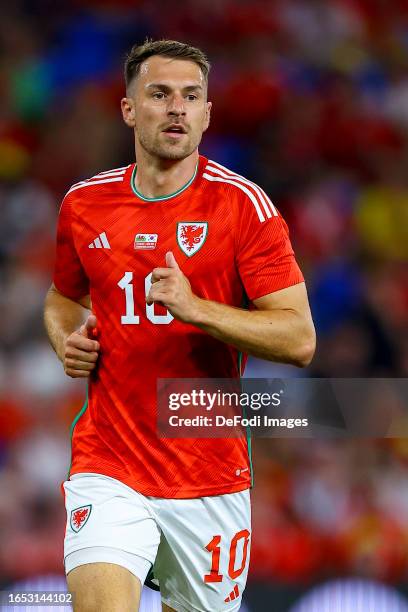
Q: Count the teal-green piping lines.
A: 3